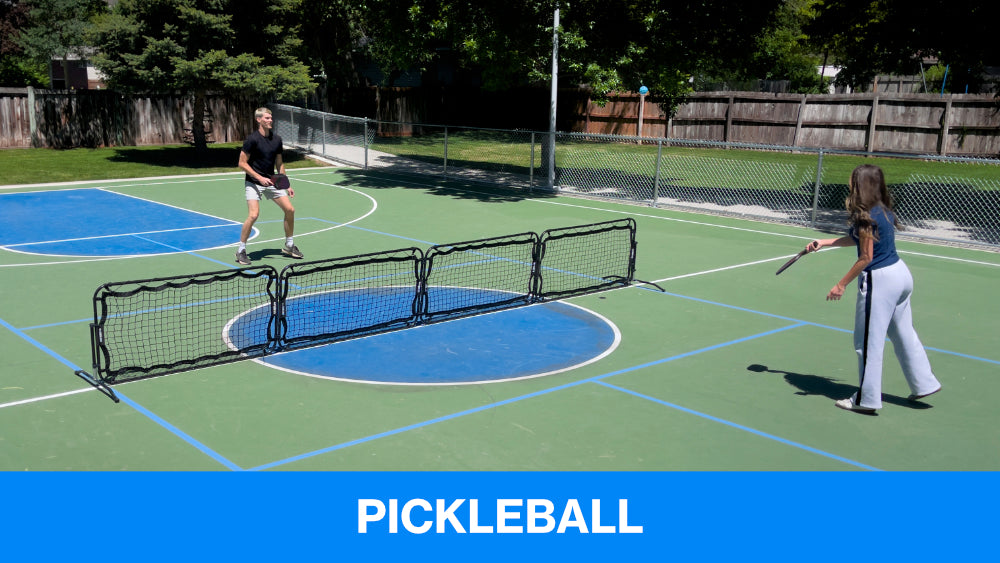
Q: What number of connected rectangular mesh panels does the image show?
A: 4